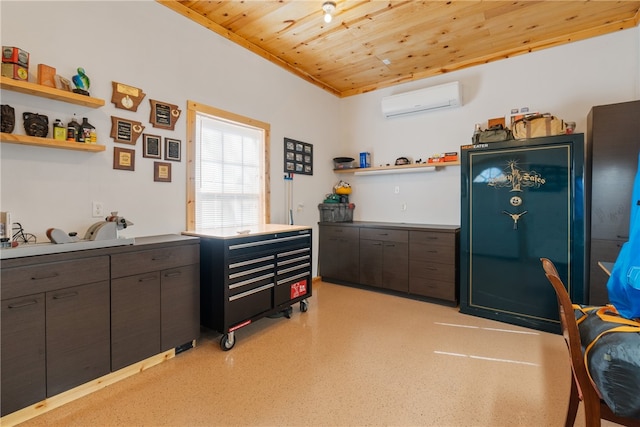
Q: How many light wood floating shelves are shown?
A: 3